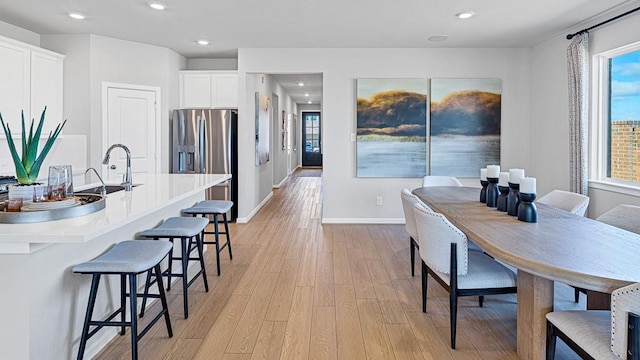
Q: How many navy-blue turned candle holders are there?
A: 5